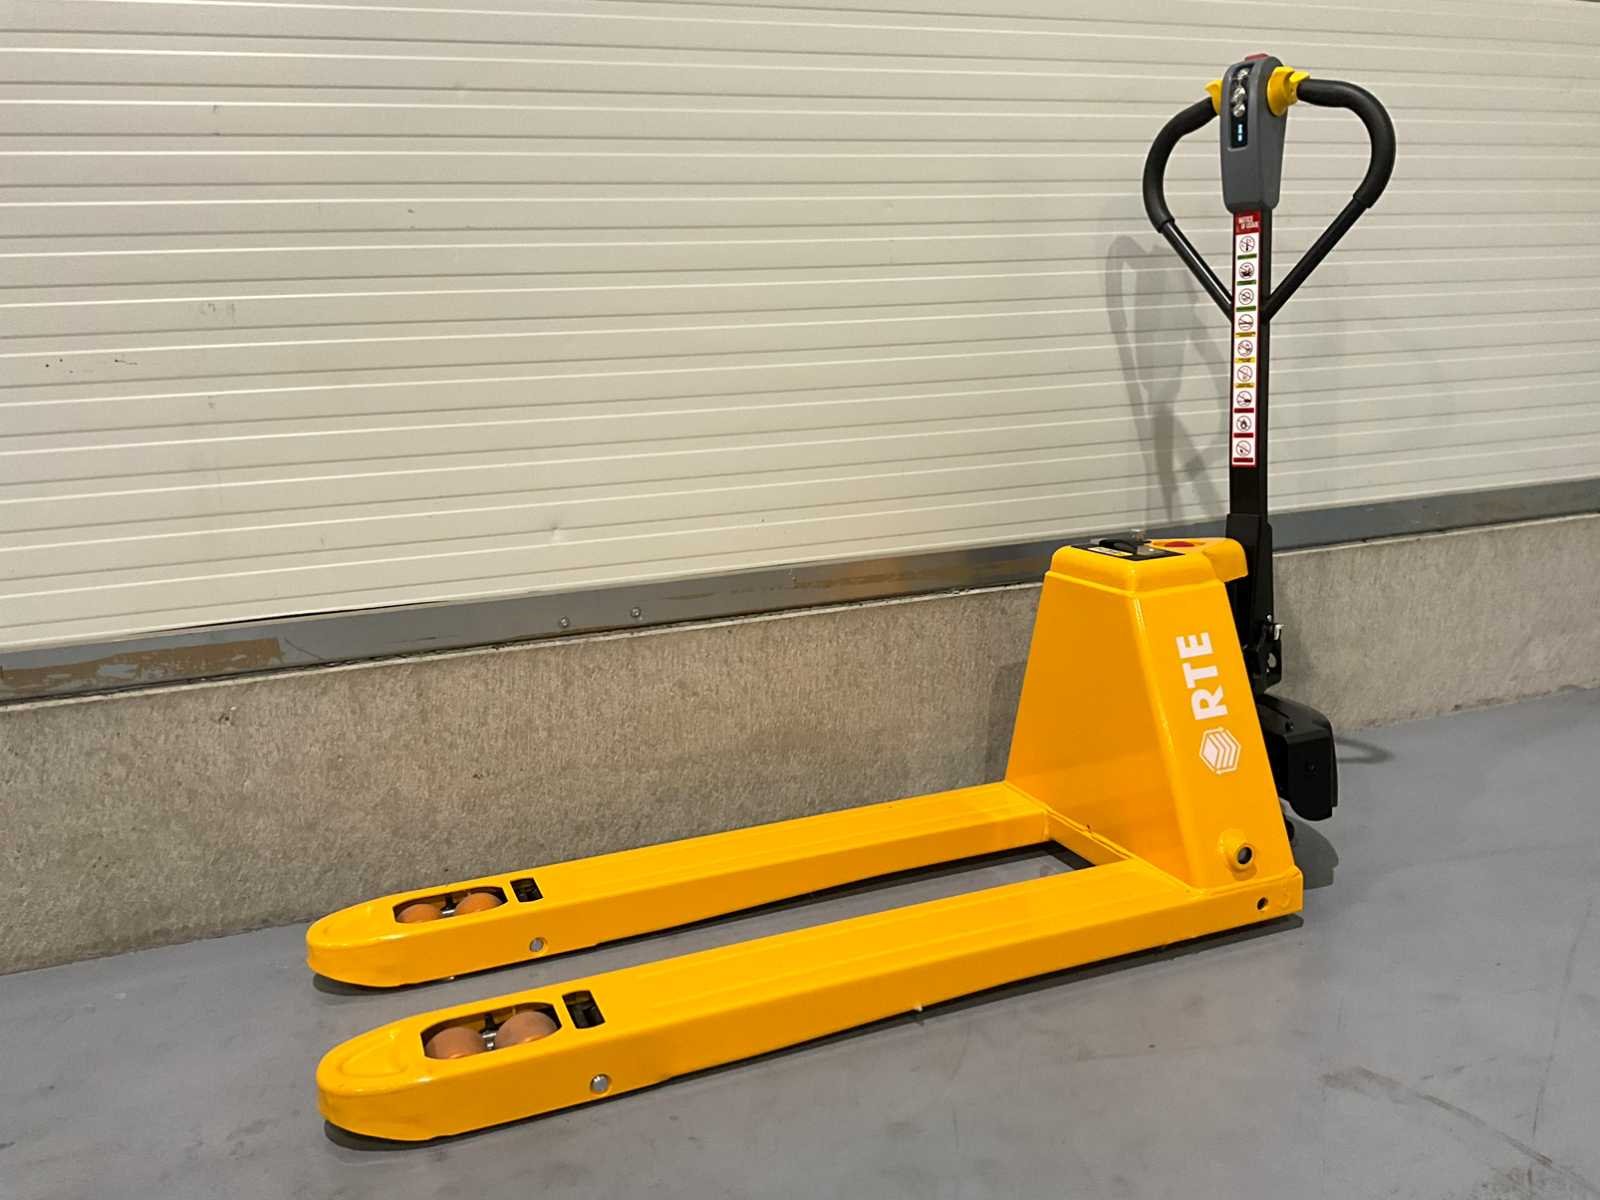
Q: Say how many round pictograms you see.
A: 9